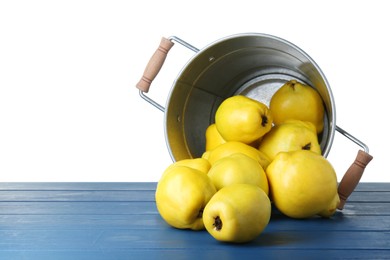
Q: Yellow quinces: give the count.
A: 10